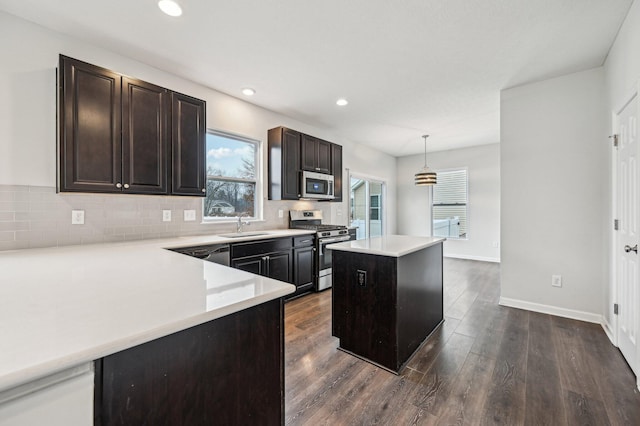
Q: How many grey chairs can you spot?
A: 0